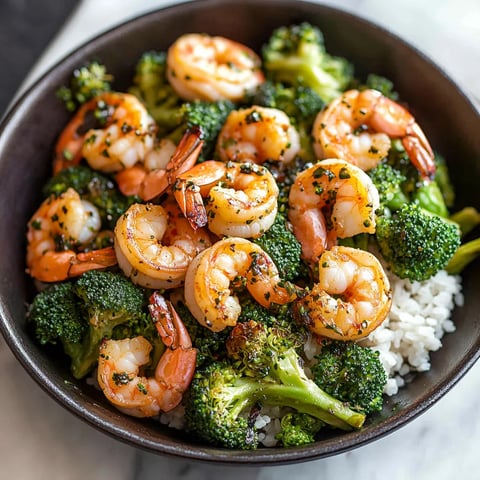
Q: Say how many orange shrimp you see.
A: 12